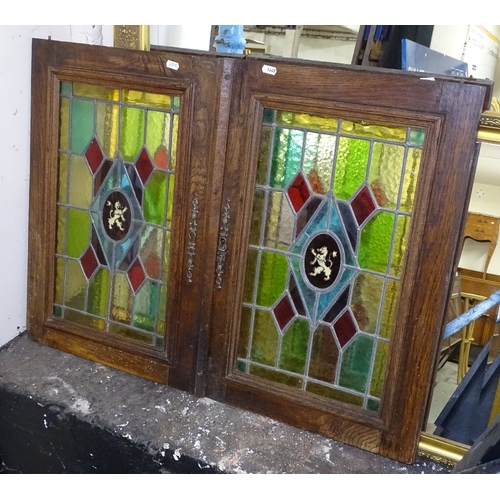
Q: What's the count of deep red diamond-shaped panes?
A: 8